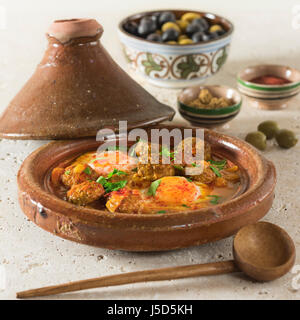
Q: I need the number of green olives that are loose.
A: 3